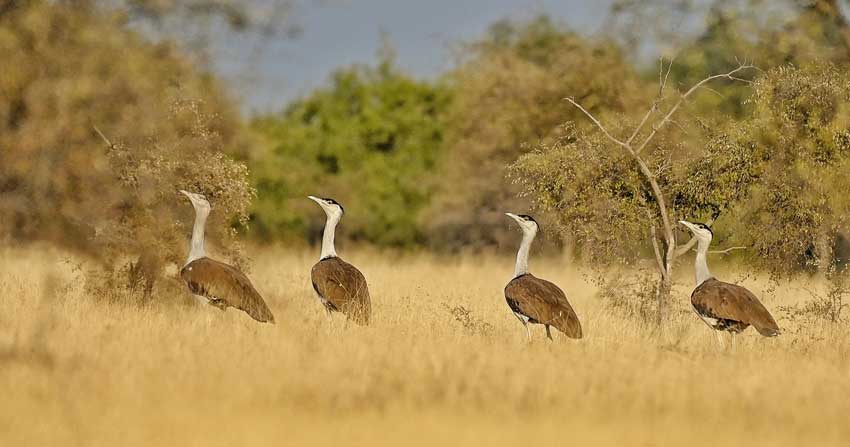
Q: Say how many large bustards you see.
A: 4